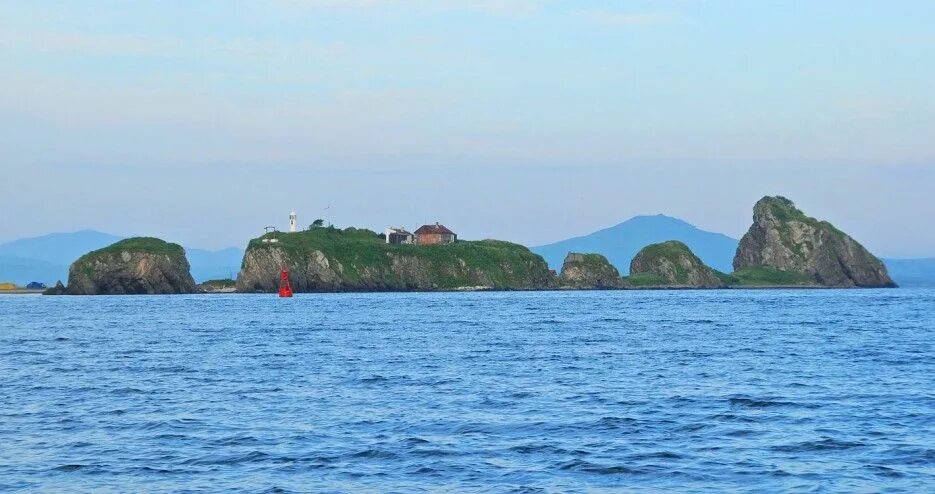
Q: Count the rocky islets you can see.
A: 5